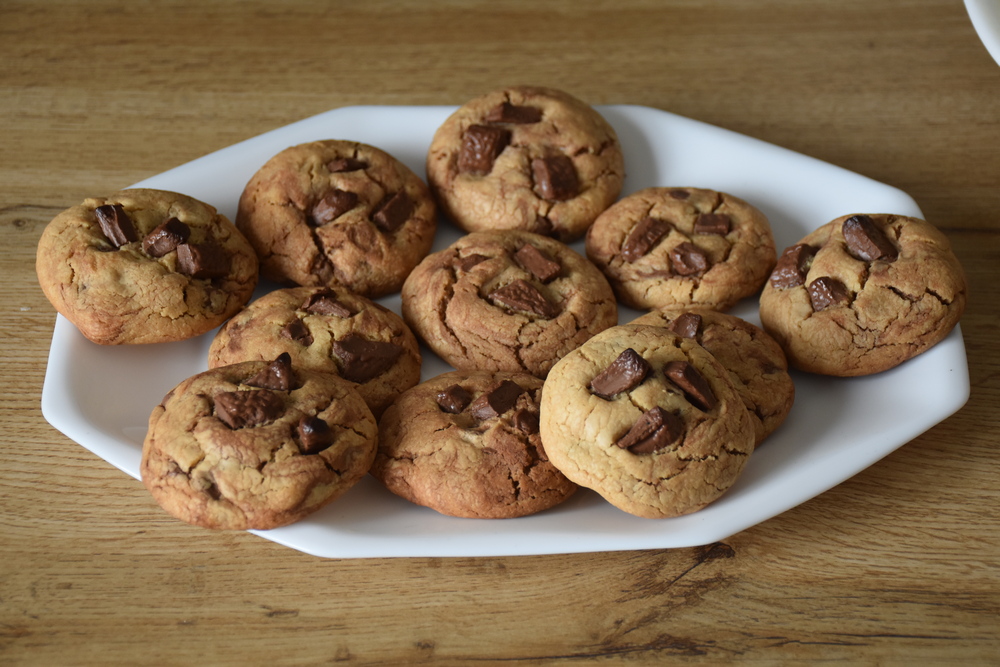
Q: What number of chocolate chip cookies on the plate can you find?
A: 11